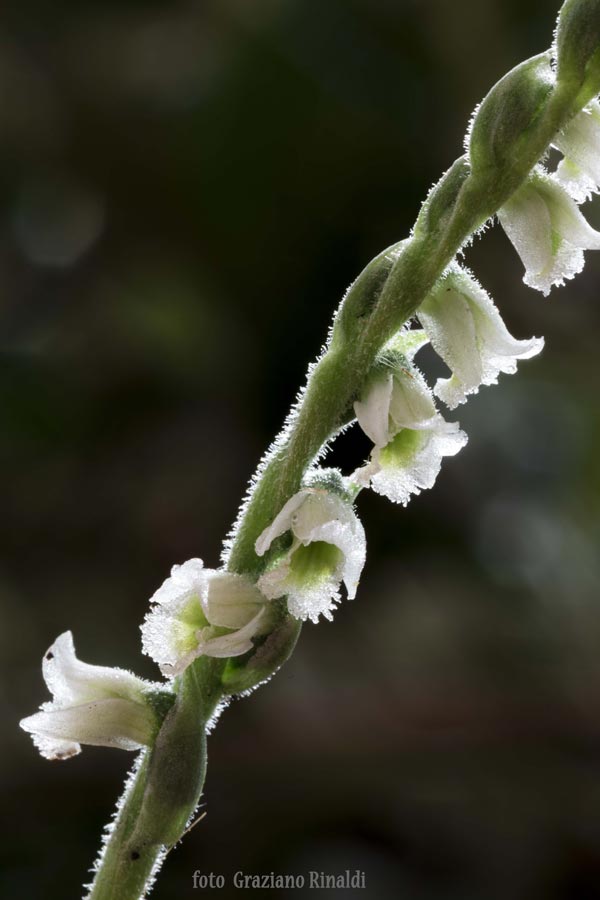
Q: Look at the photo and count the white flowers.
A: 7